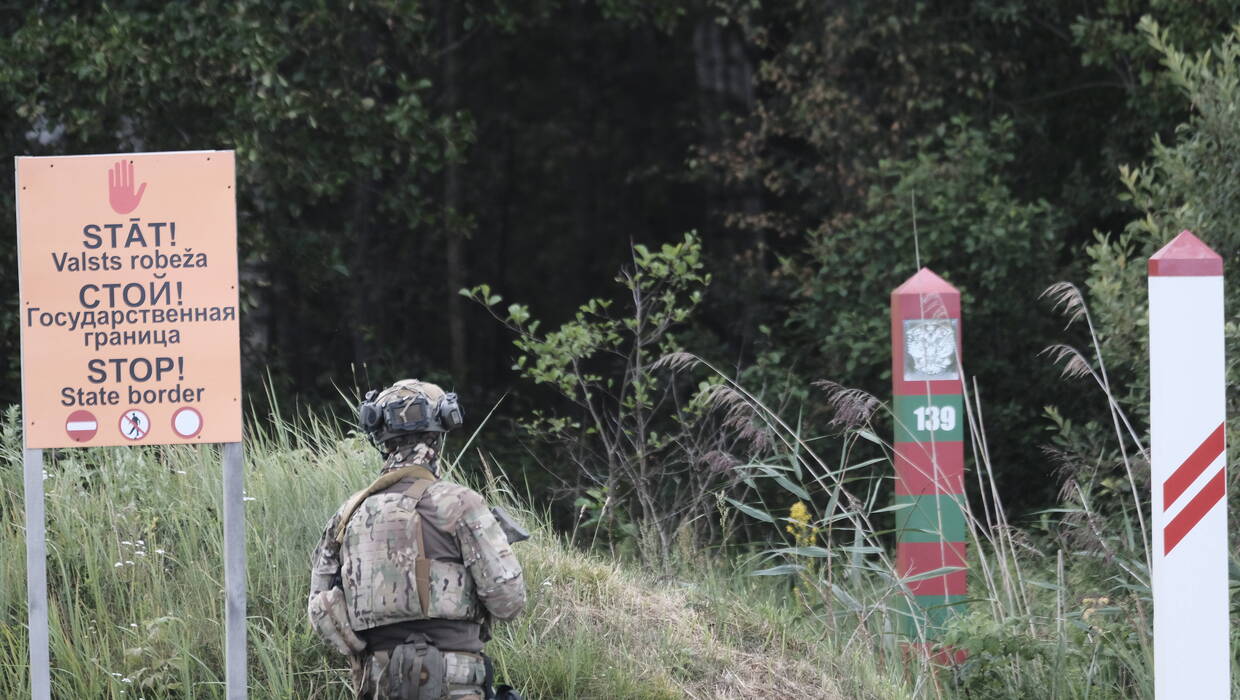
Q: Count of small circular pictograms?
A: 3